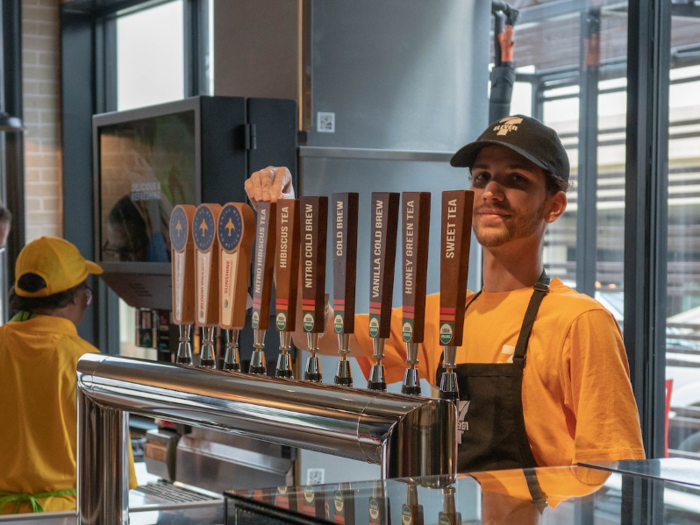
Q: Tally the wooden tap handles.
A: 10